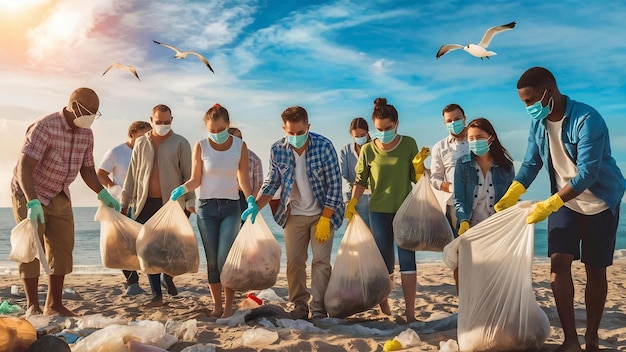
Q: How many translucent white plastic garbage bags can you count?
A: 7